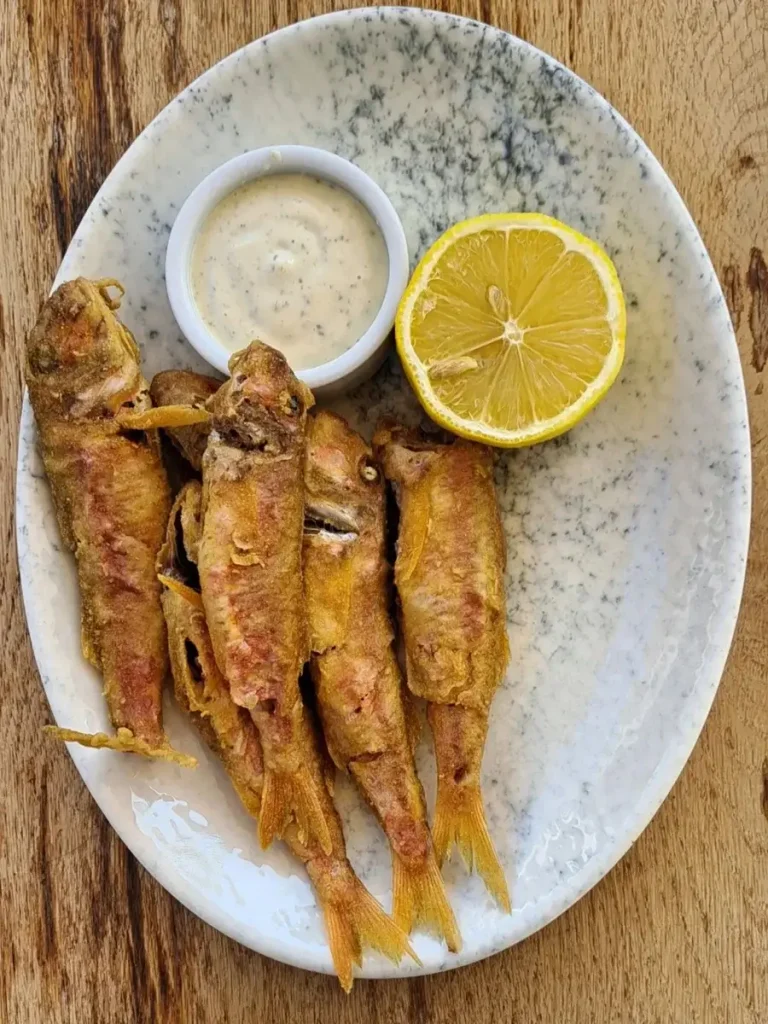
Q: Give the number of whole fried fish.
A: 5